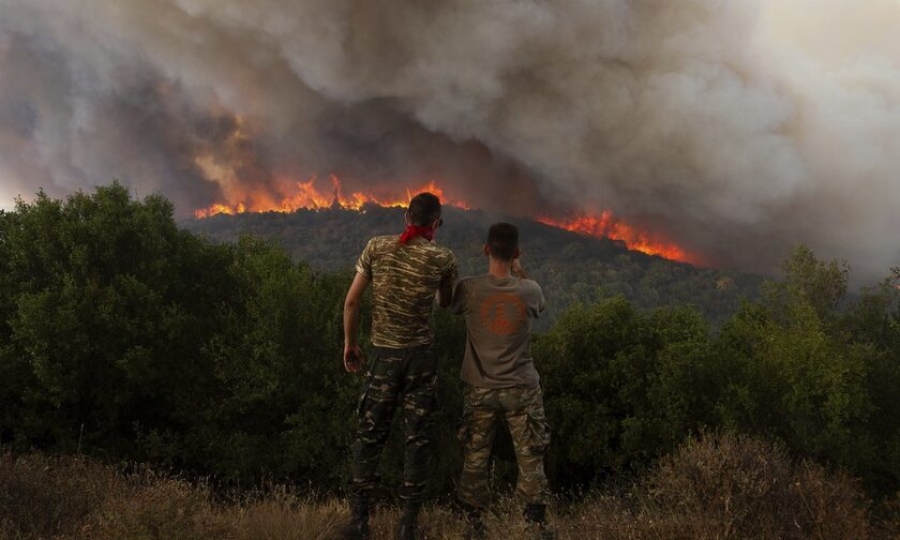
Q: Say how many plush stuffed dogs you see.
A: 0